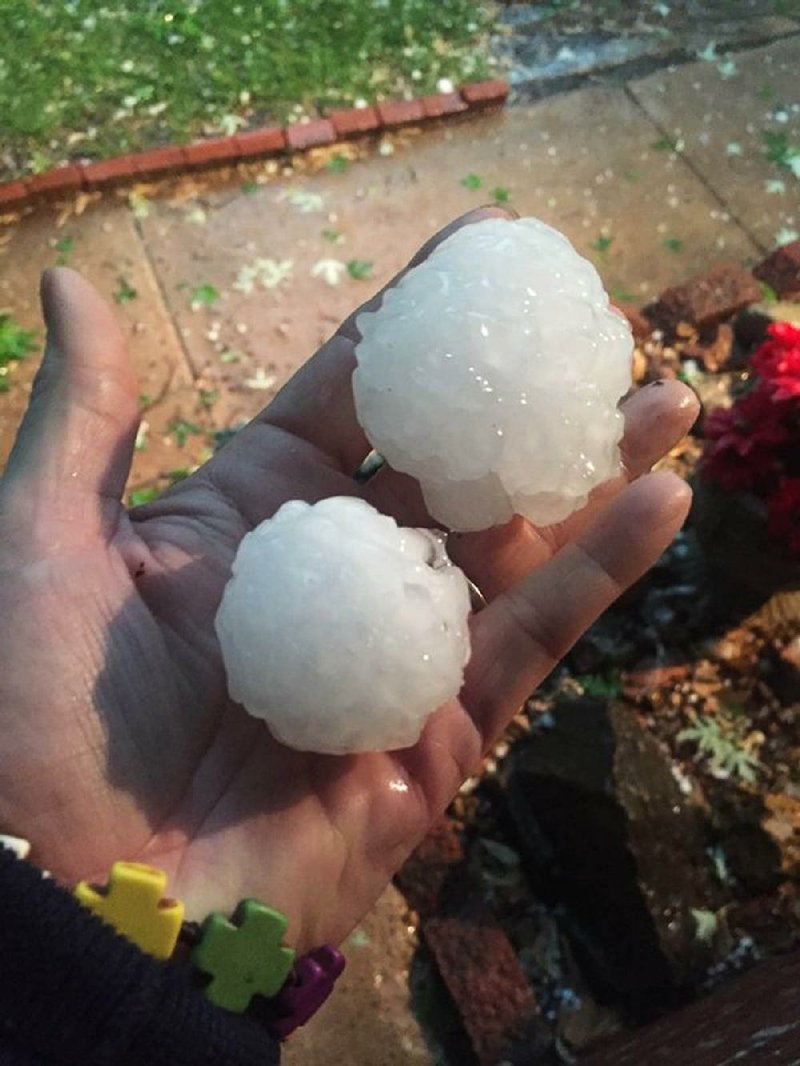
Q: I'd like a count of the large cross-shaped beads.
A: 3